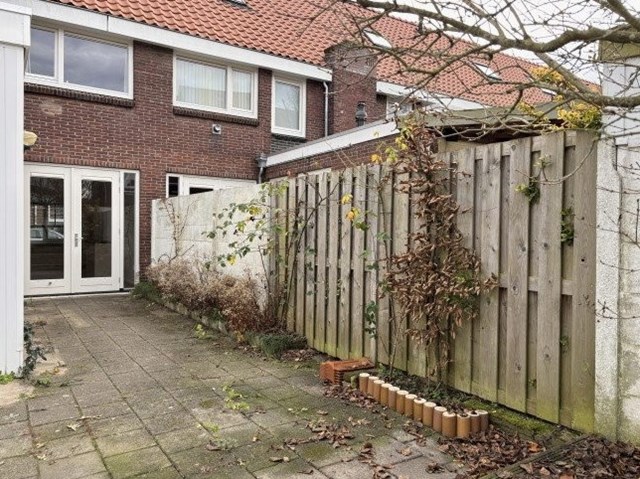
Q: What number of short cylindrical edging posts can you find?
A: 14